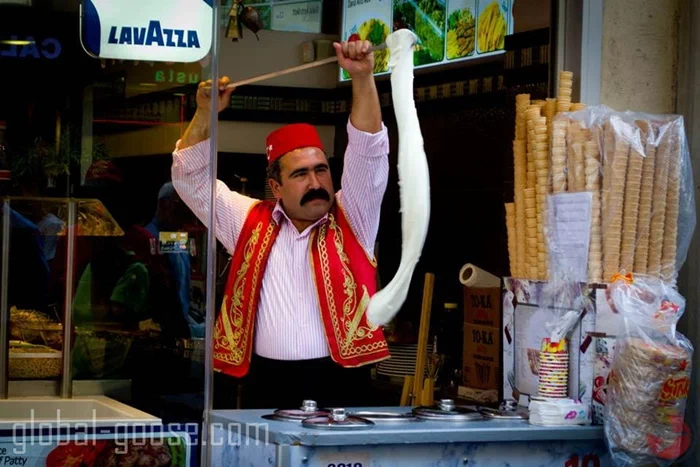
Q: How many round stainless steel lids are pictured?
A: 4